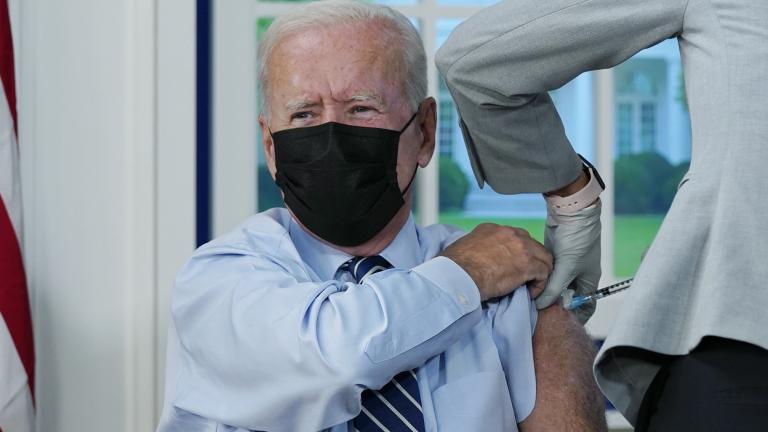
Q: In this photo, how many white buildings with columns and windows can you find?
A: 1